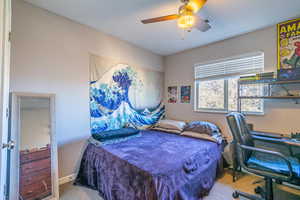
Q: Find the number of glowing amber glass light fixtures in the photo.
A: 1